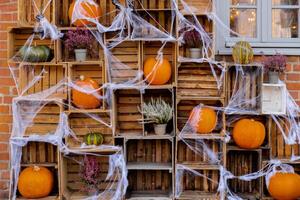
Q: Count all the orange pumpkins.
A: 7